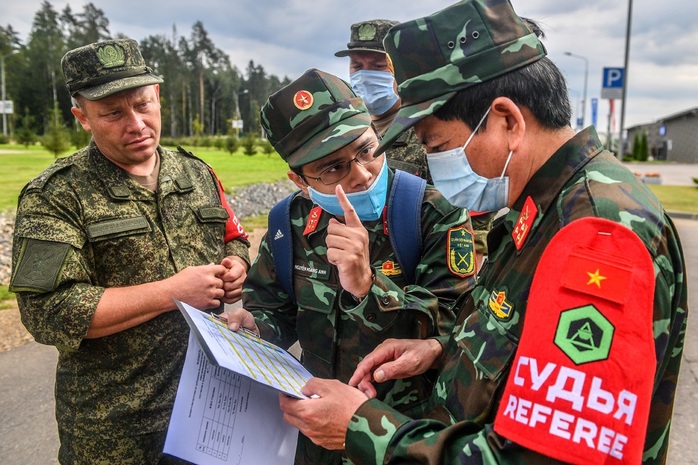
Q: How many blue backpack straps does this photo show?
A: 2